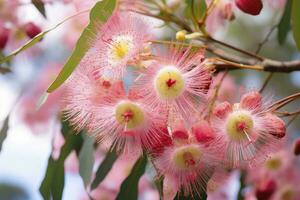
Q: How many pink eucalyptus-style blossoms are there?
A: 5